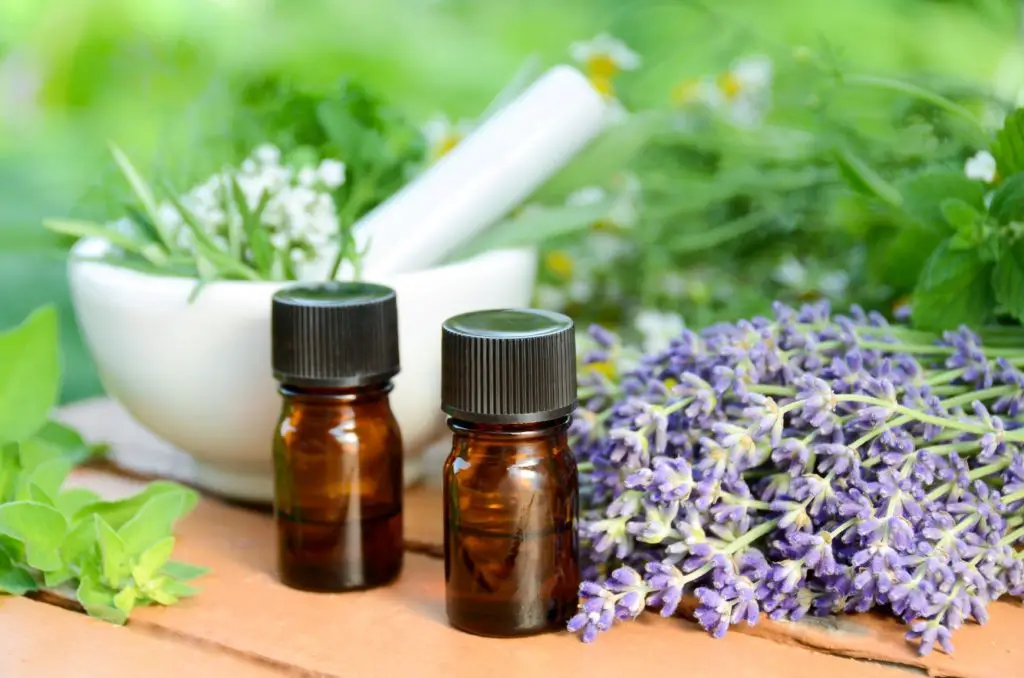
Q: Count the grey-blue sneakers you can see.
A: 0